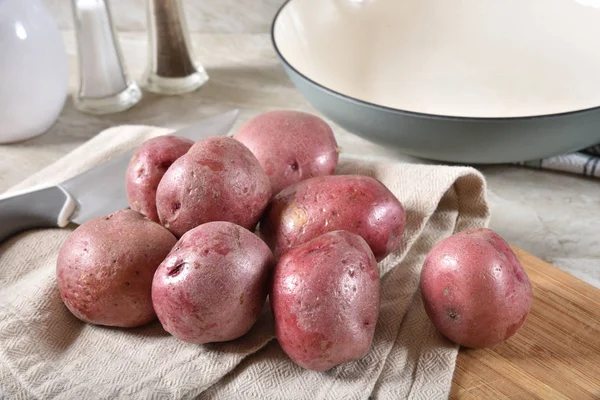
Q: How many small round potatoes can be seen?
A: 8